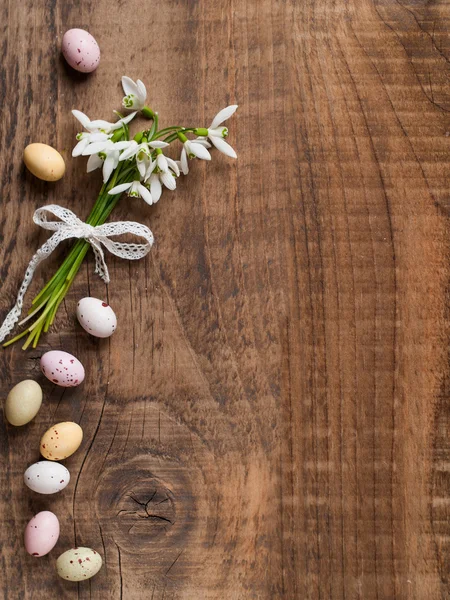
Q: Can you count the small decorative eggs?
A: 9